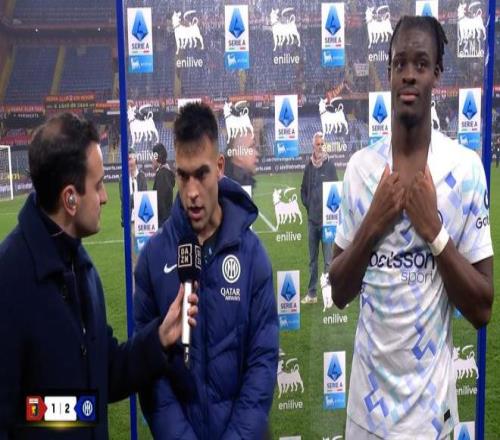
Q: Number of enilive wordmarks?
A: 11